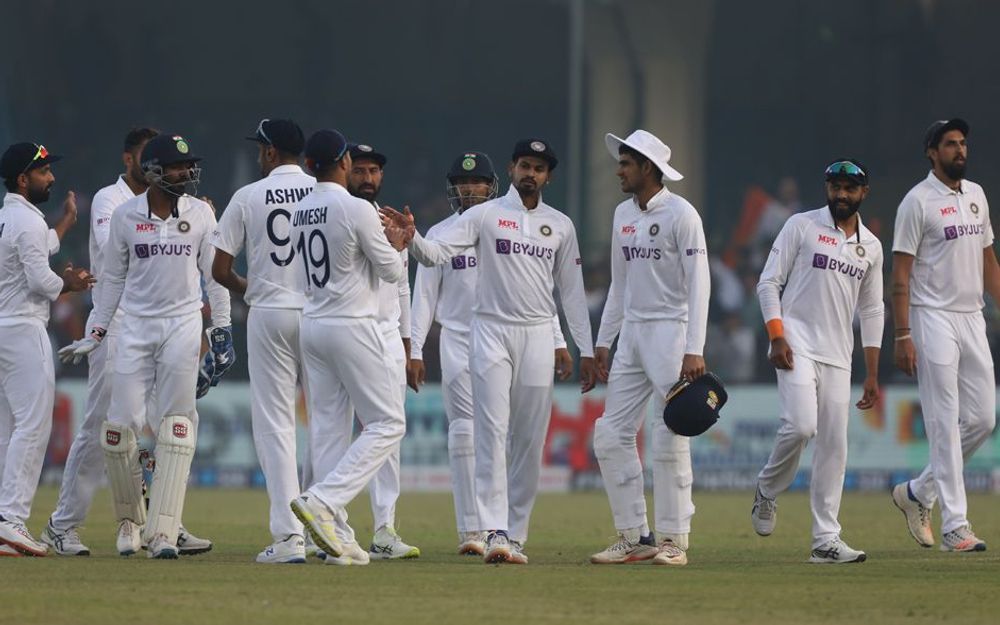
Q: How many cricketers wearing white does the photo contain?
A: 11